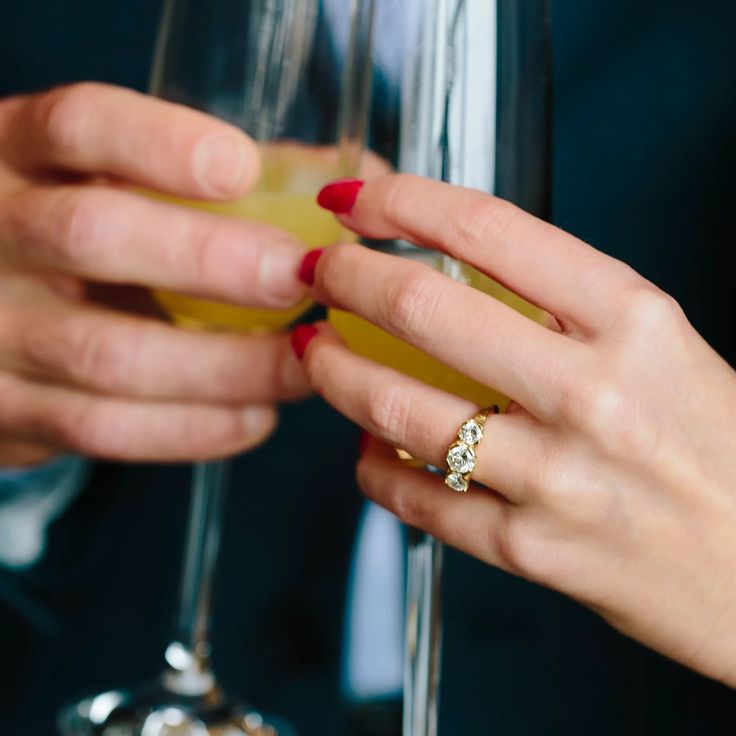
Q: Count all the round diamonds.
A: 3